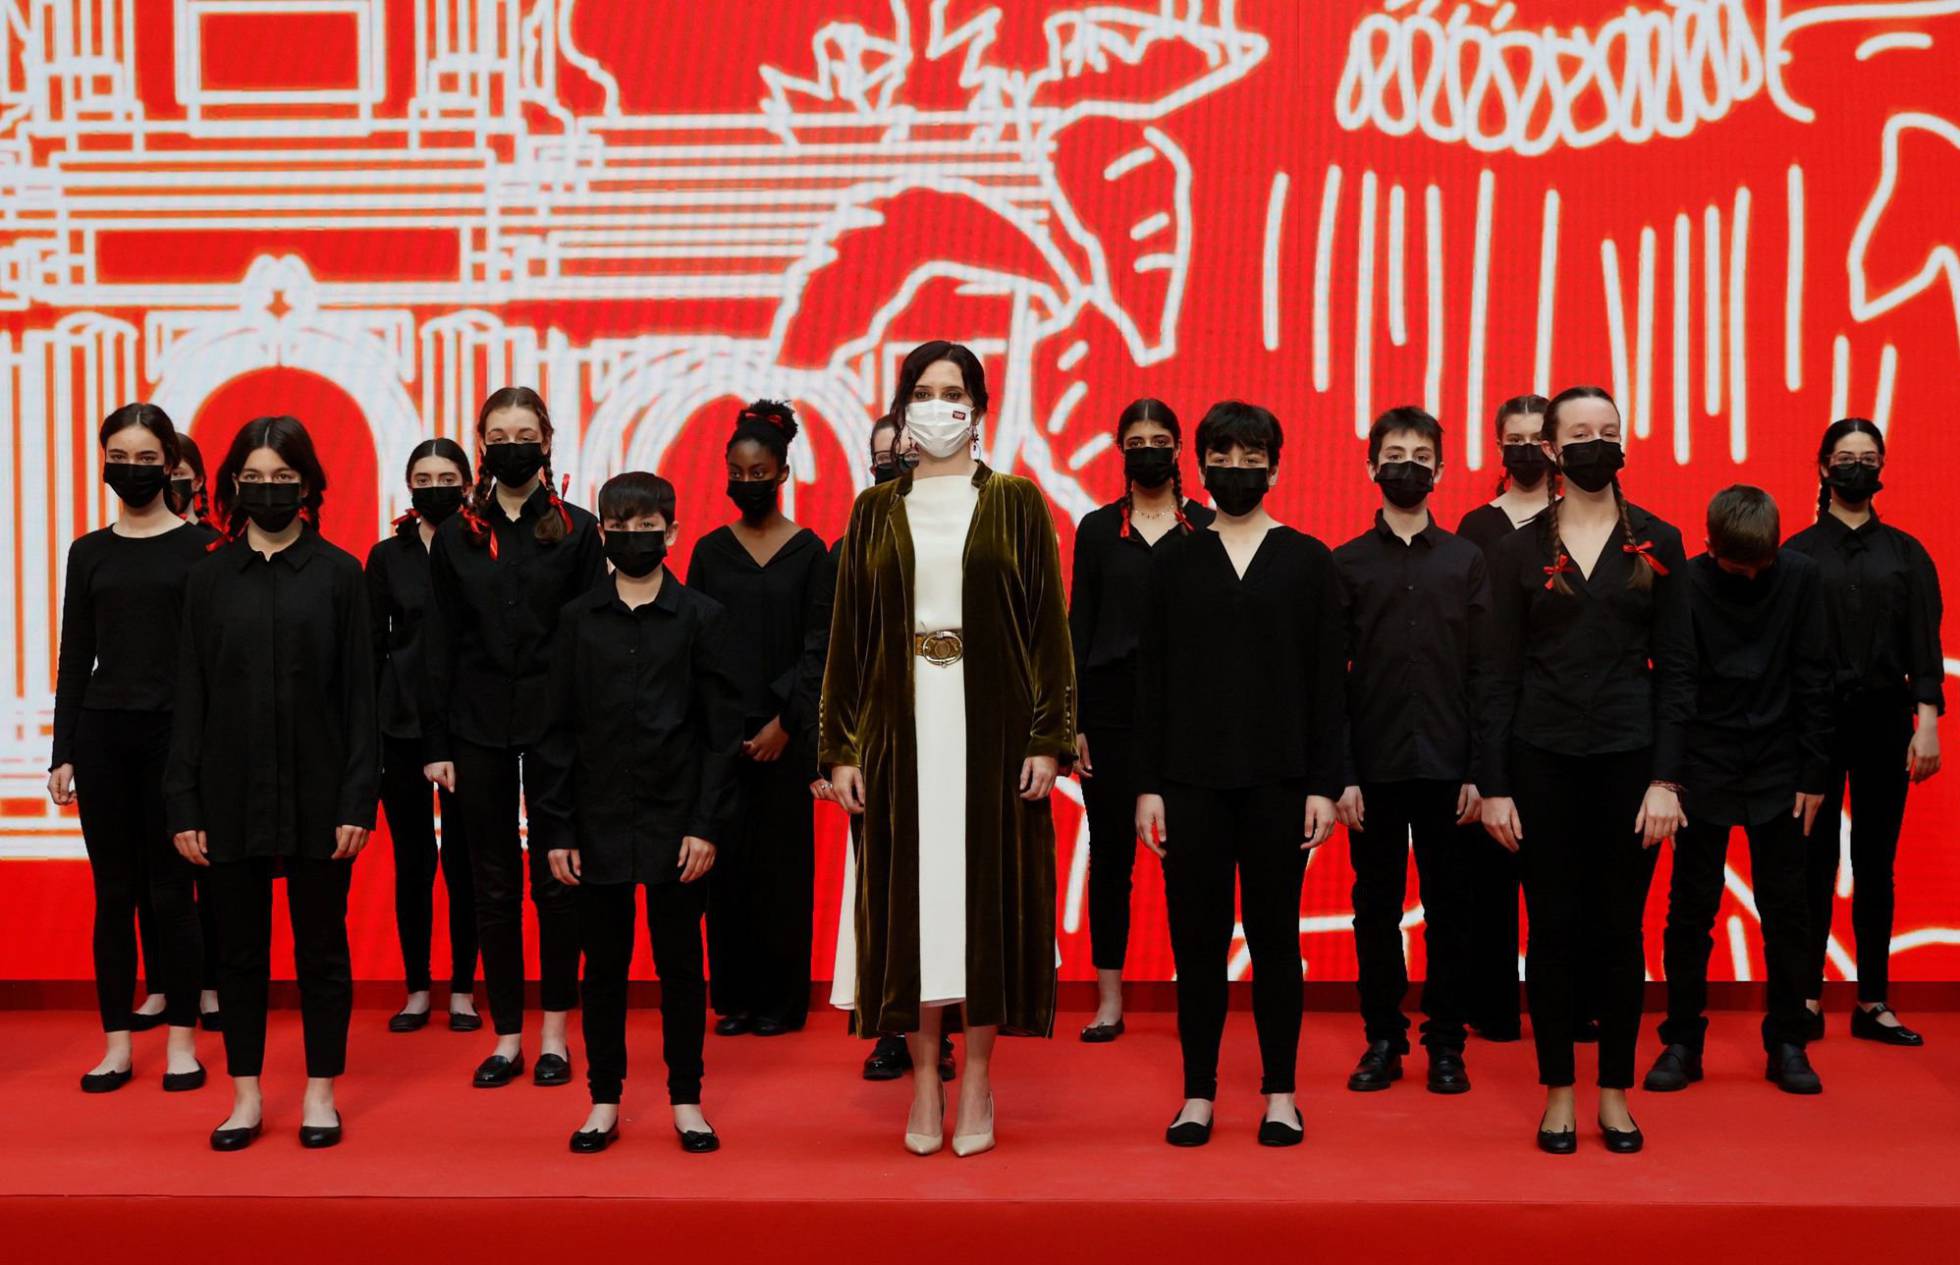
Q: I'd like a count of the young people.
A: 15